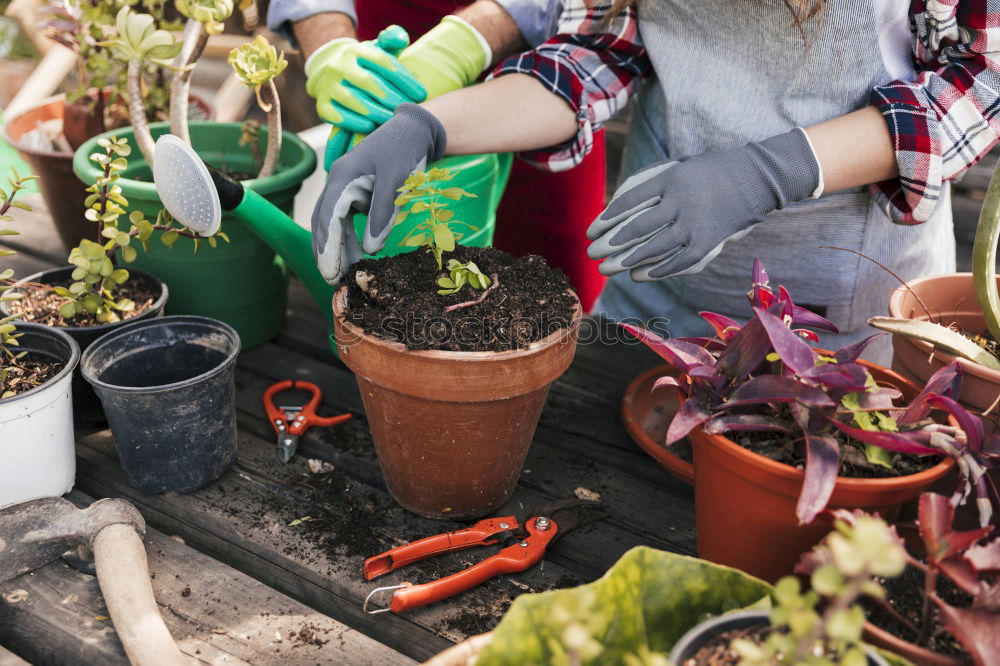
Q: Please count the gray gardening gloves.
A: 2